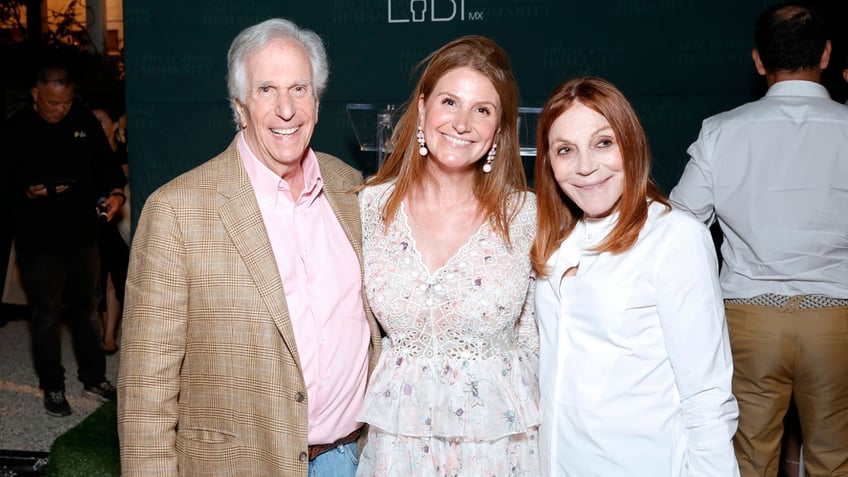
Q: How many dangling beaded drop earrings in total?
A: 2